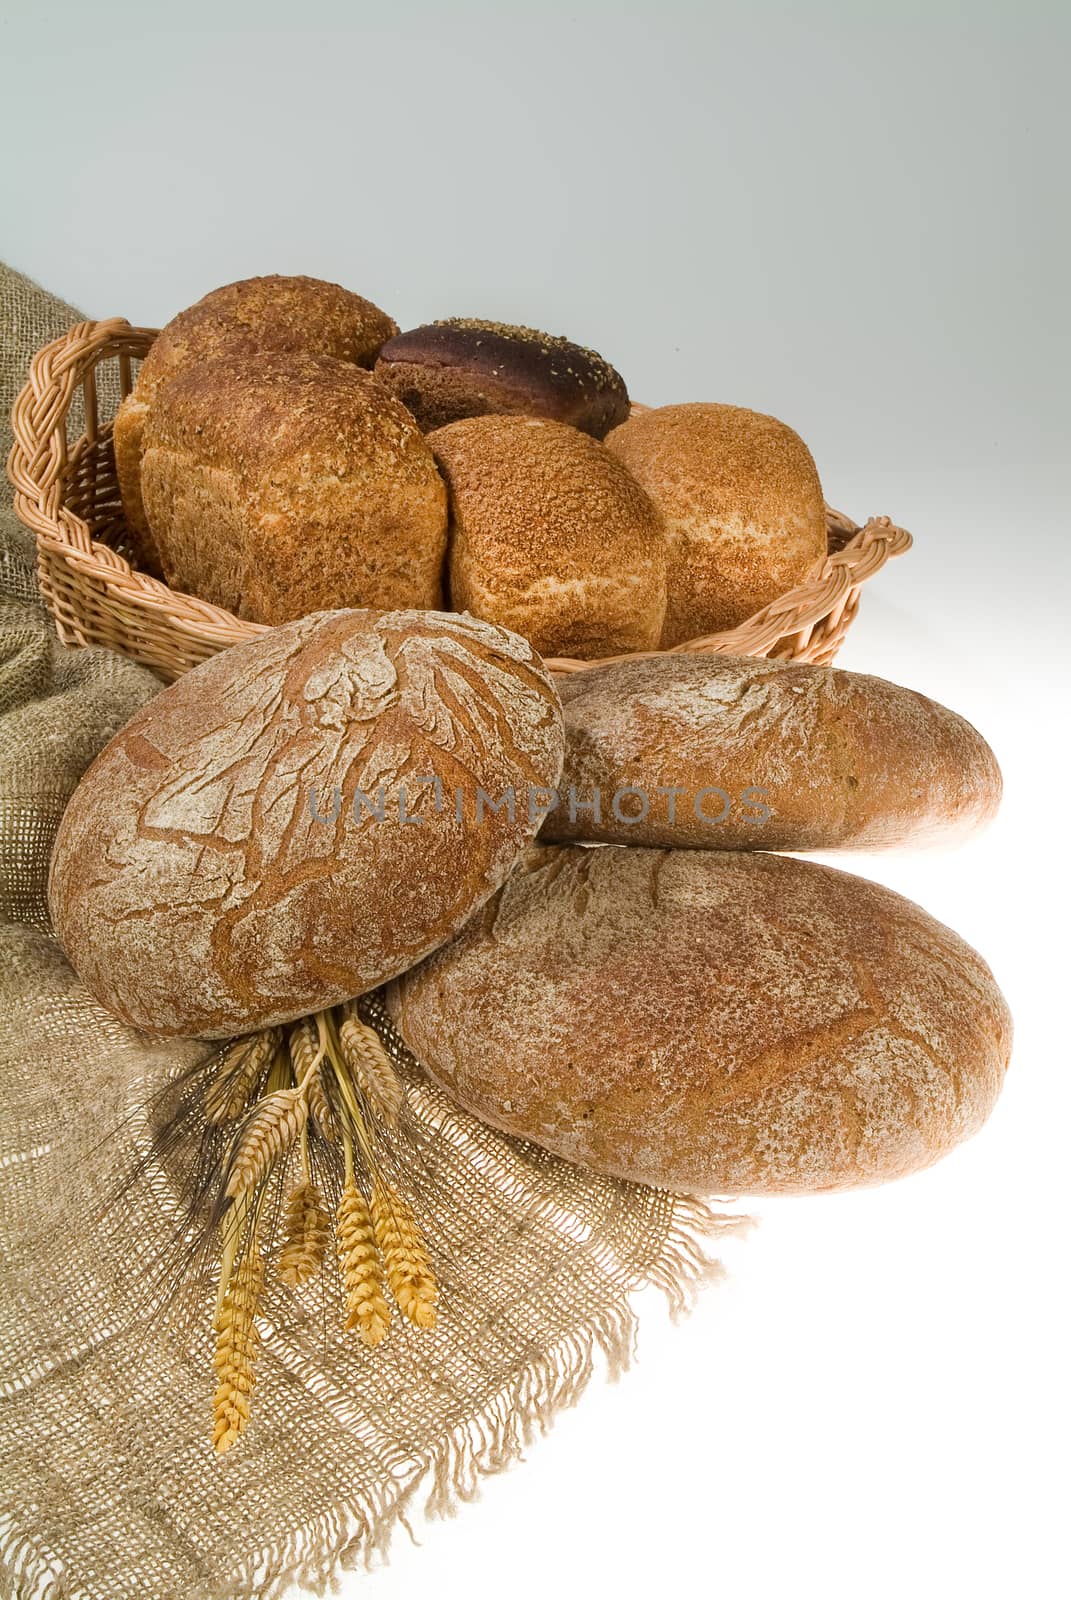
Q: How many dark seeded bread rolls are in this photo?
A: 1